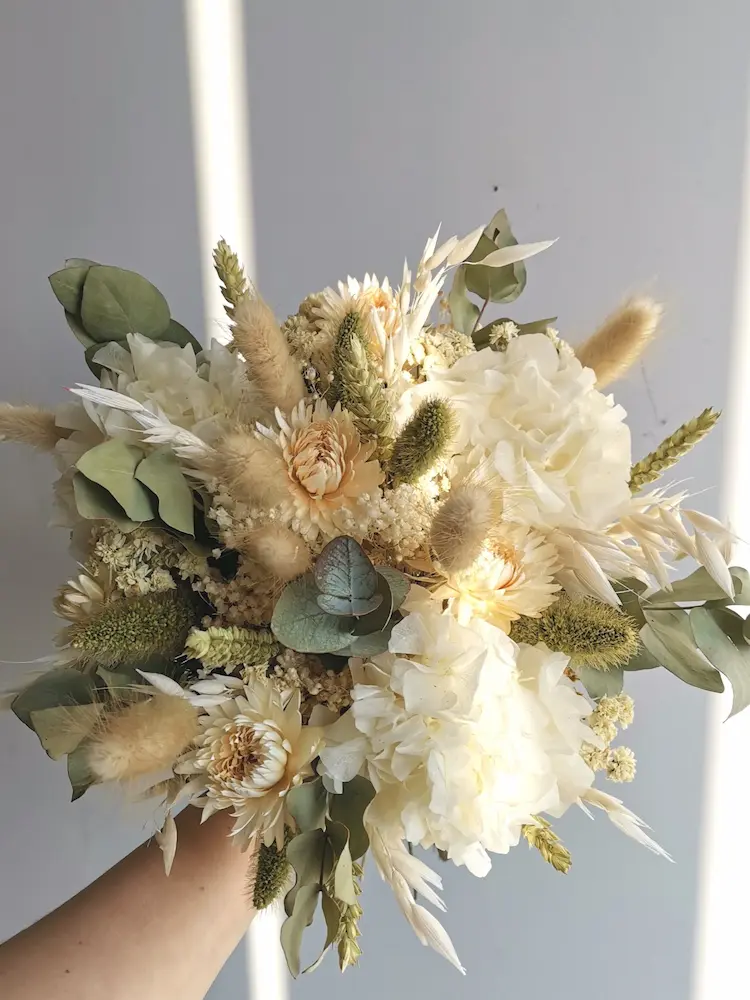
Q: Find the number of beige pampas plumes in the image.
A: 7